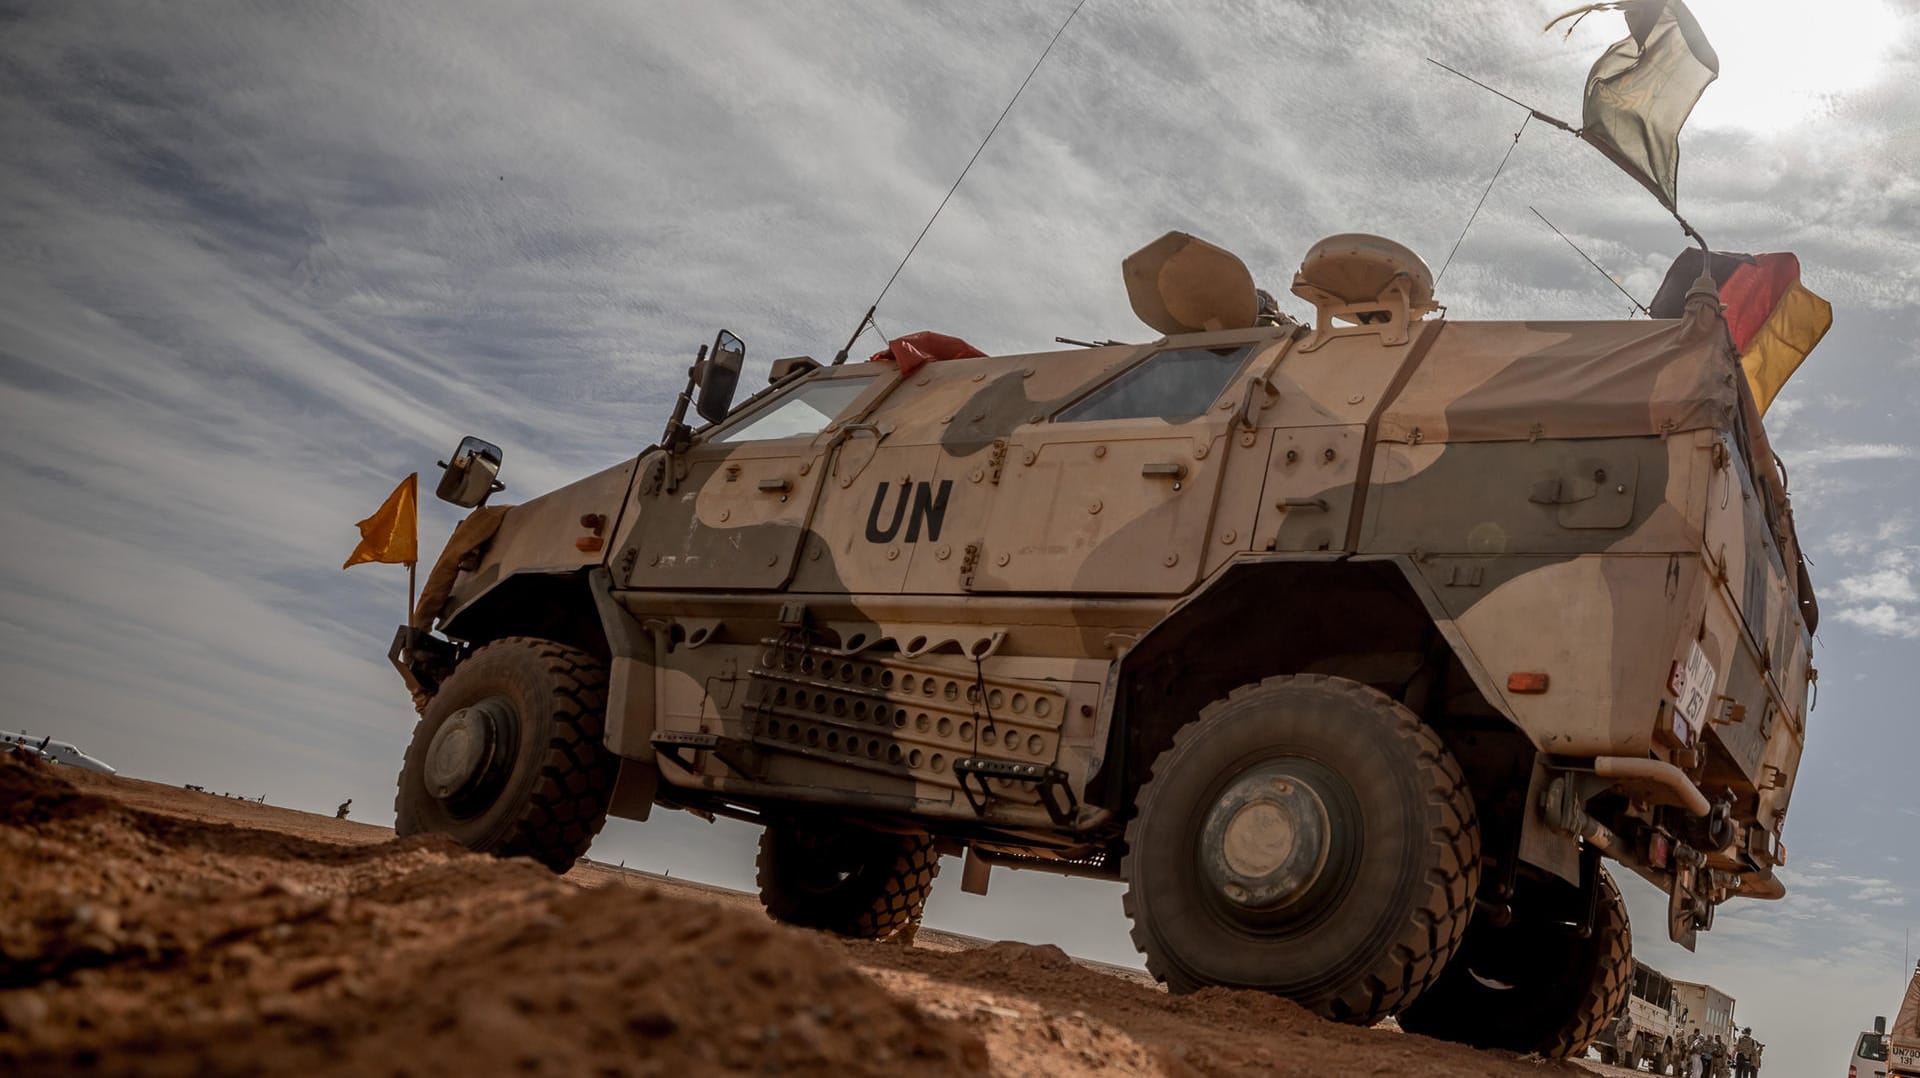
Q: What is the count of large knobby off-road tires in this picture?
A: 4